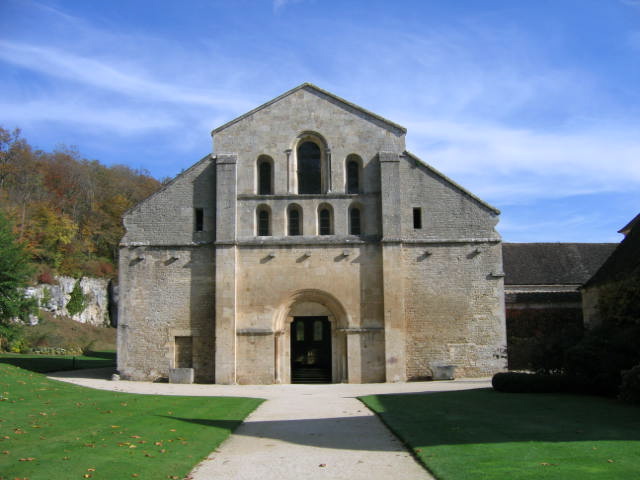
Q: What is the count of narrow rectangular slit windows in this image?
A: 2